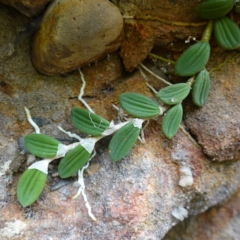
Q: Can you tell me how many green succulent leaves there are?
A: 12